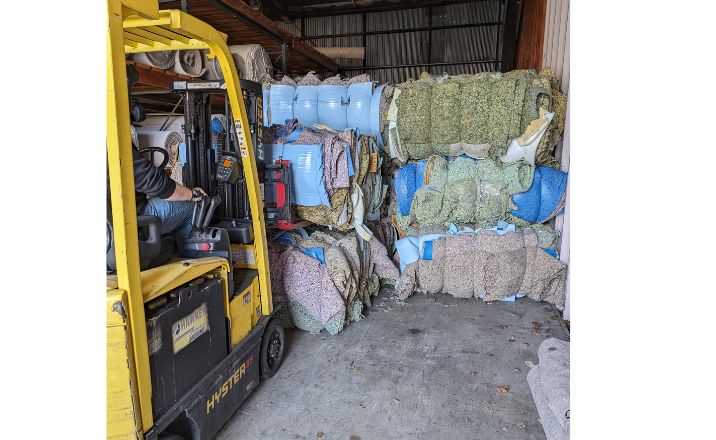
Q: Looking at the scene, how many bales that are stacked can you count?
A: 6